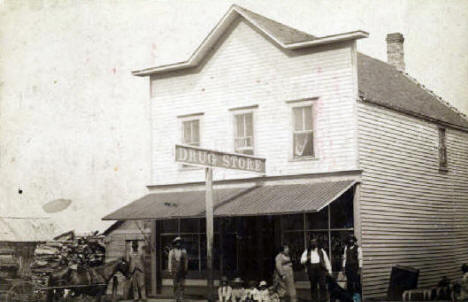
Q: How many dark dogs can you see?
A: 1